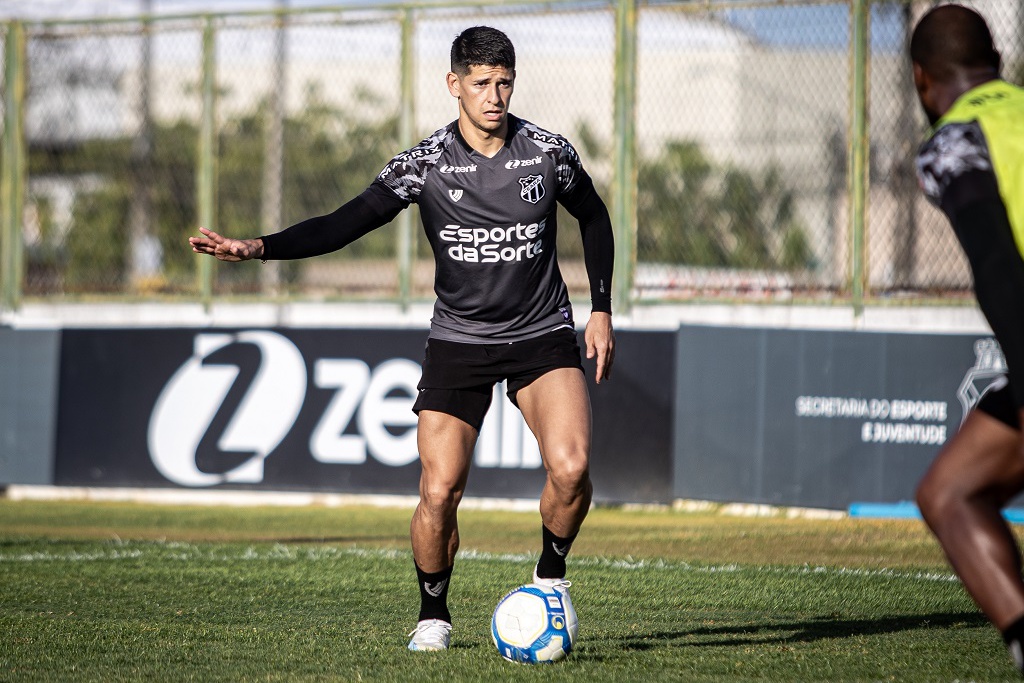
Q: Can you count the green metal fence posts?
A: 5